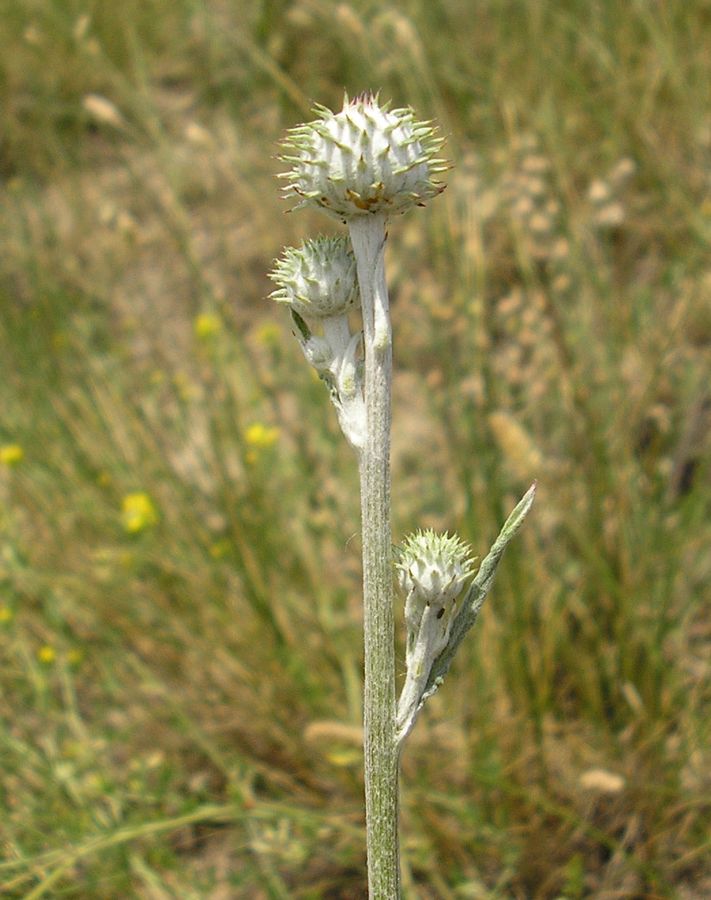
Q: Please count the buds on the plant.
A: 3